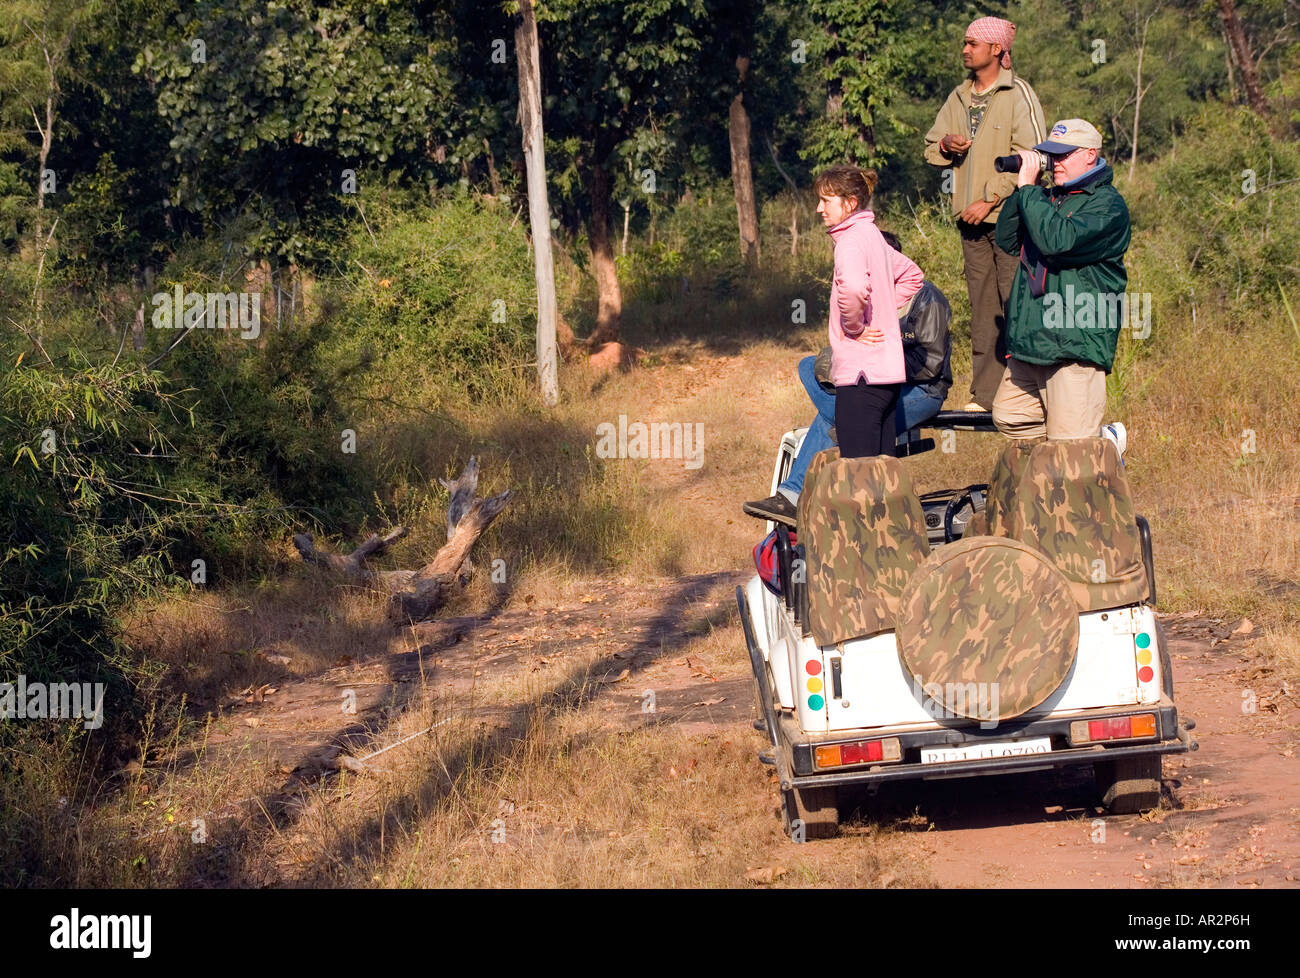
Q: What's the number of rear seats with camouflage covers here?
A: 2